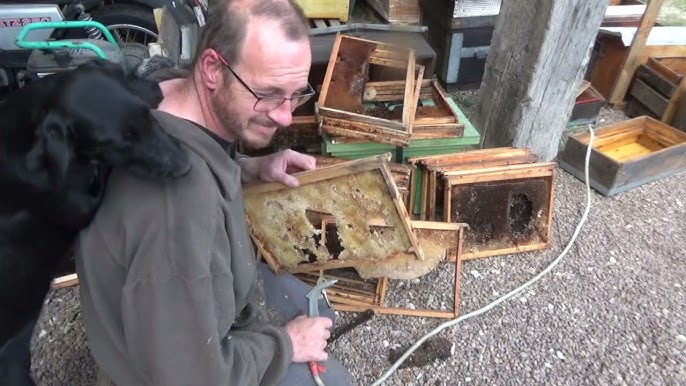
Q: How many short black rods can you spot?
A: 1